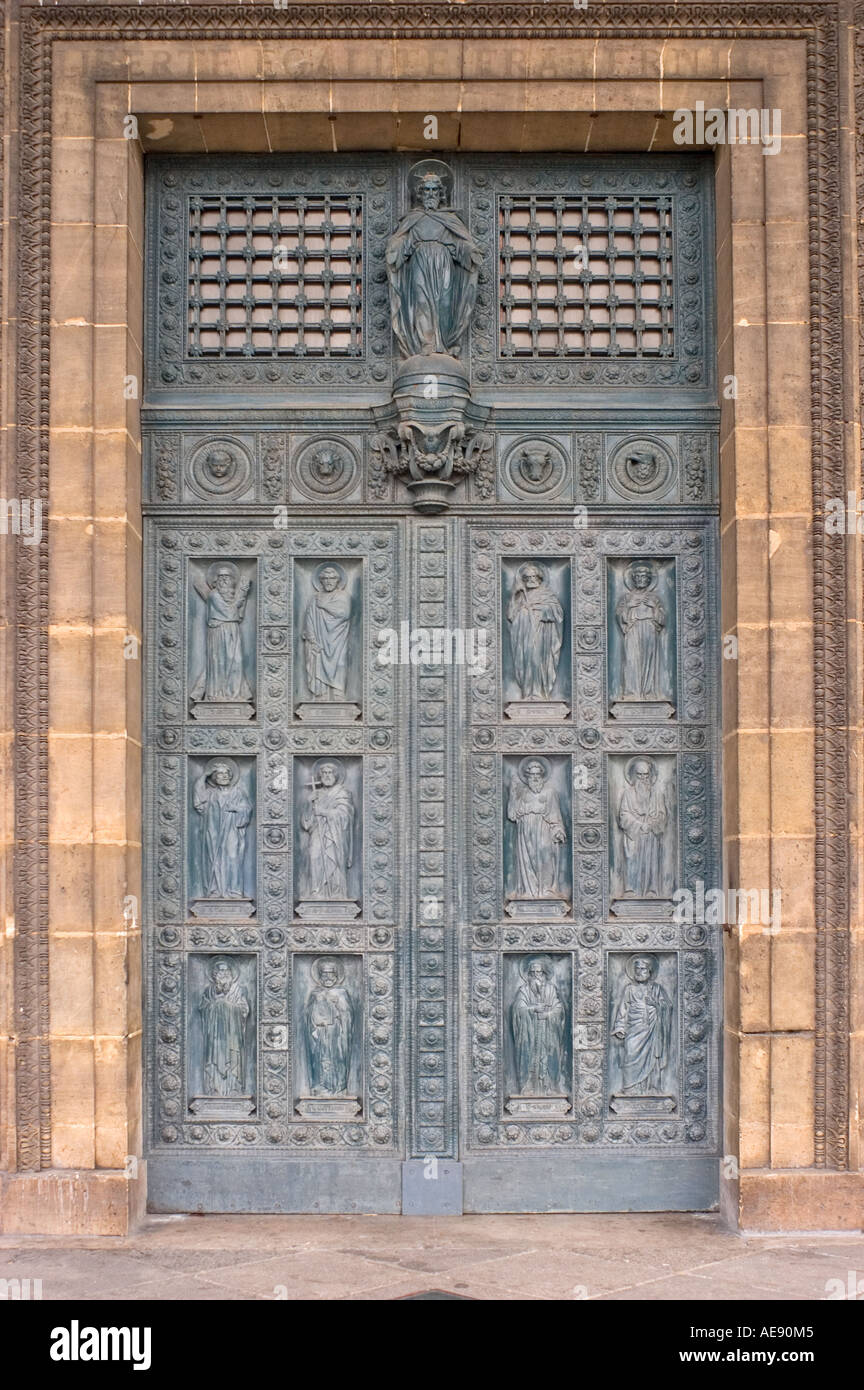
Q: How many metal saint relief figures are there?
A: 12